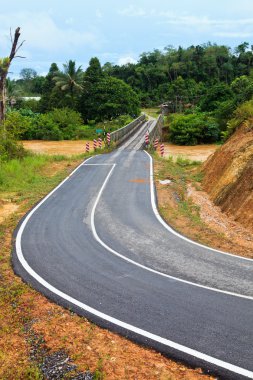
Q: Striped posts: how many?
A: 7